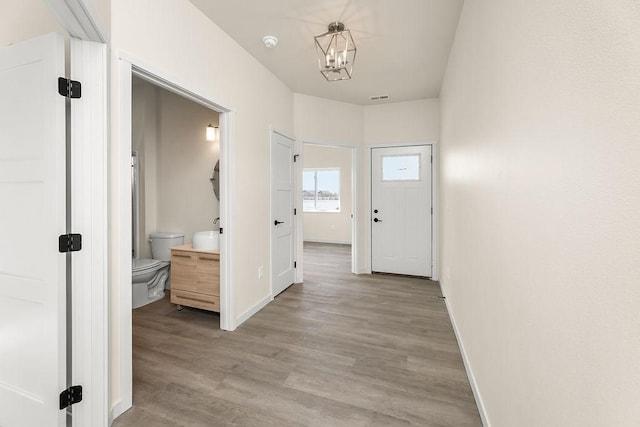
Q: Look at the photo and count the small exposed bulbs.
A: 4